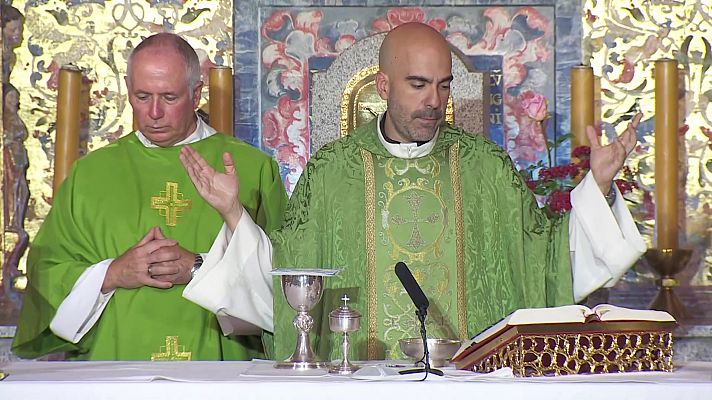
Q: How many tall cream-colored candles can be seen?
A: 4